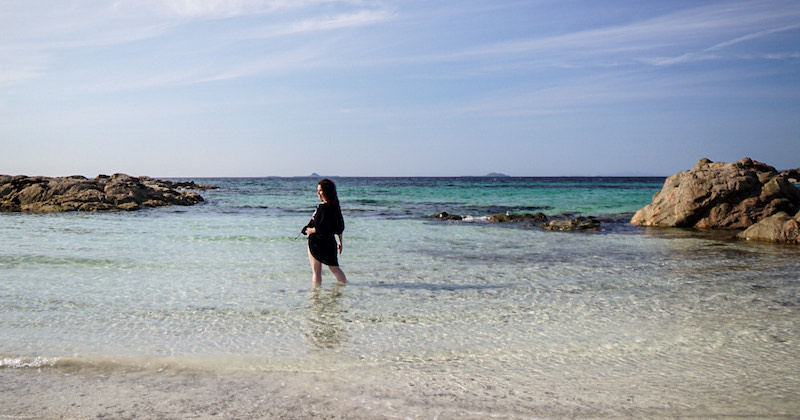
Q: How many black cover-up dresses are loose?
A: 1